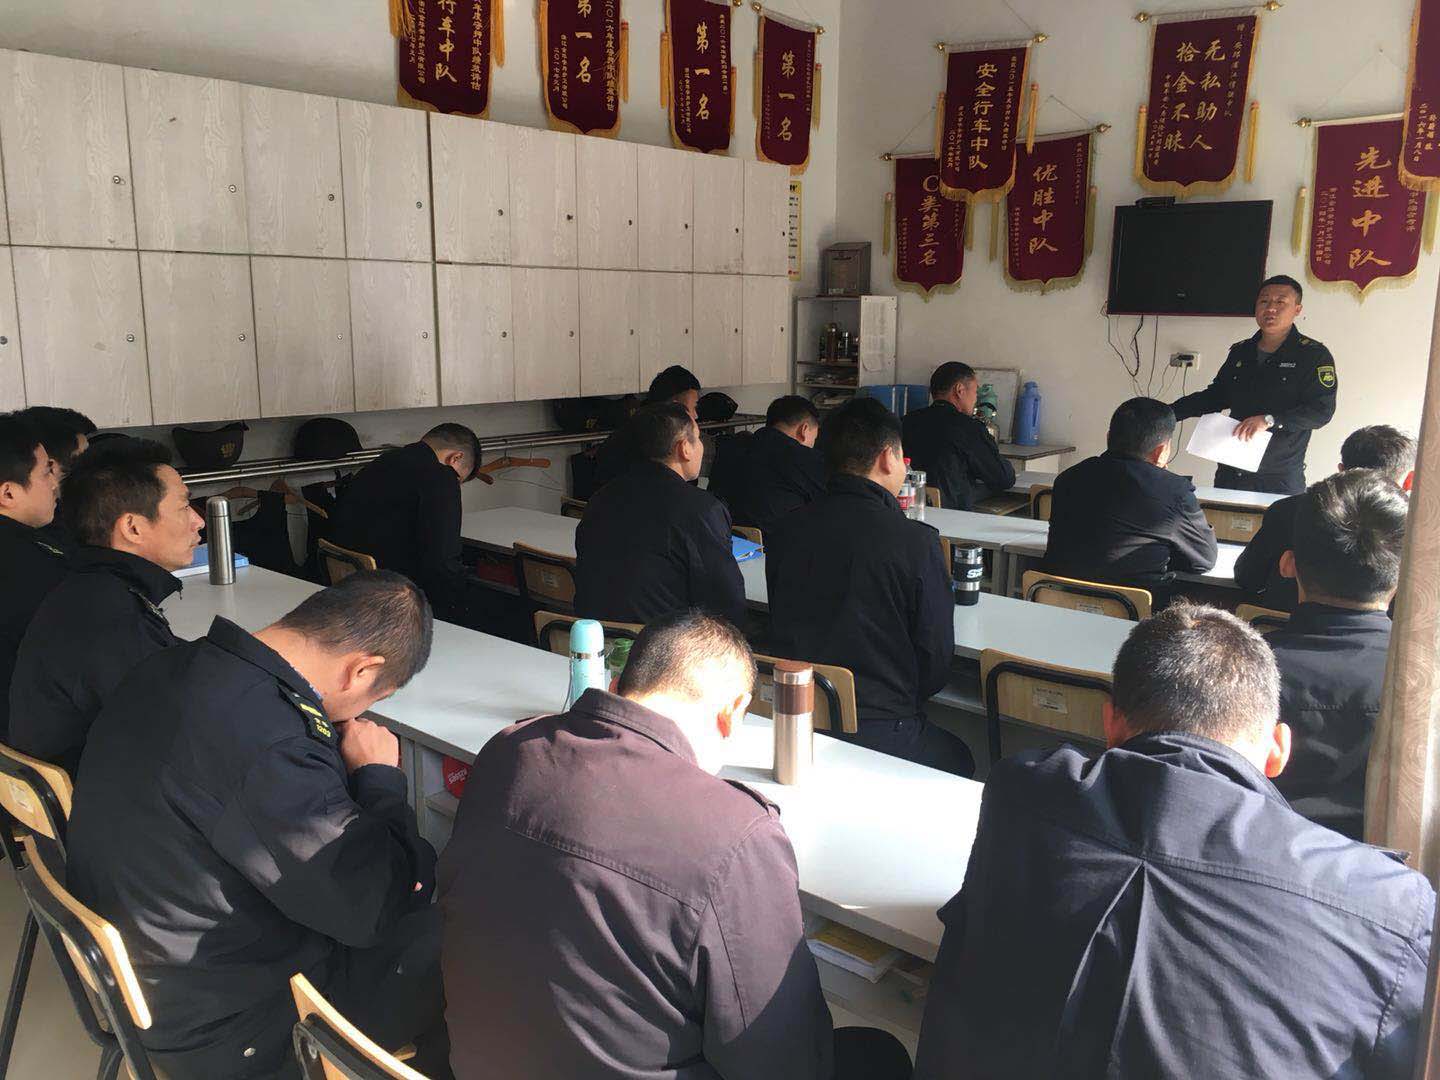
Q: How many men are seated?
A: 15